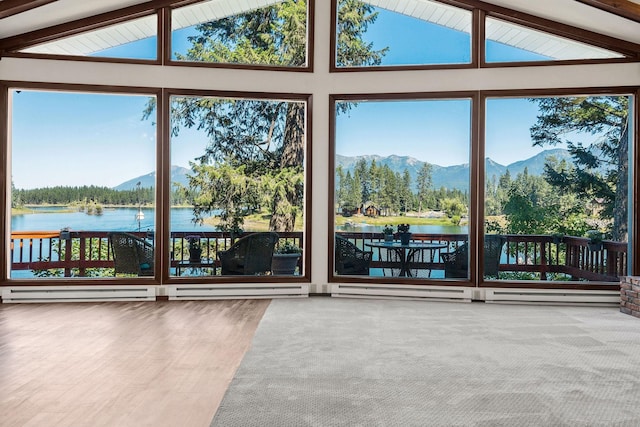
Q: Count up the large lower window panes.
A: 4